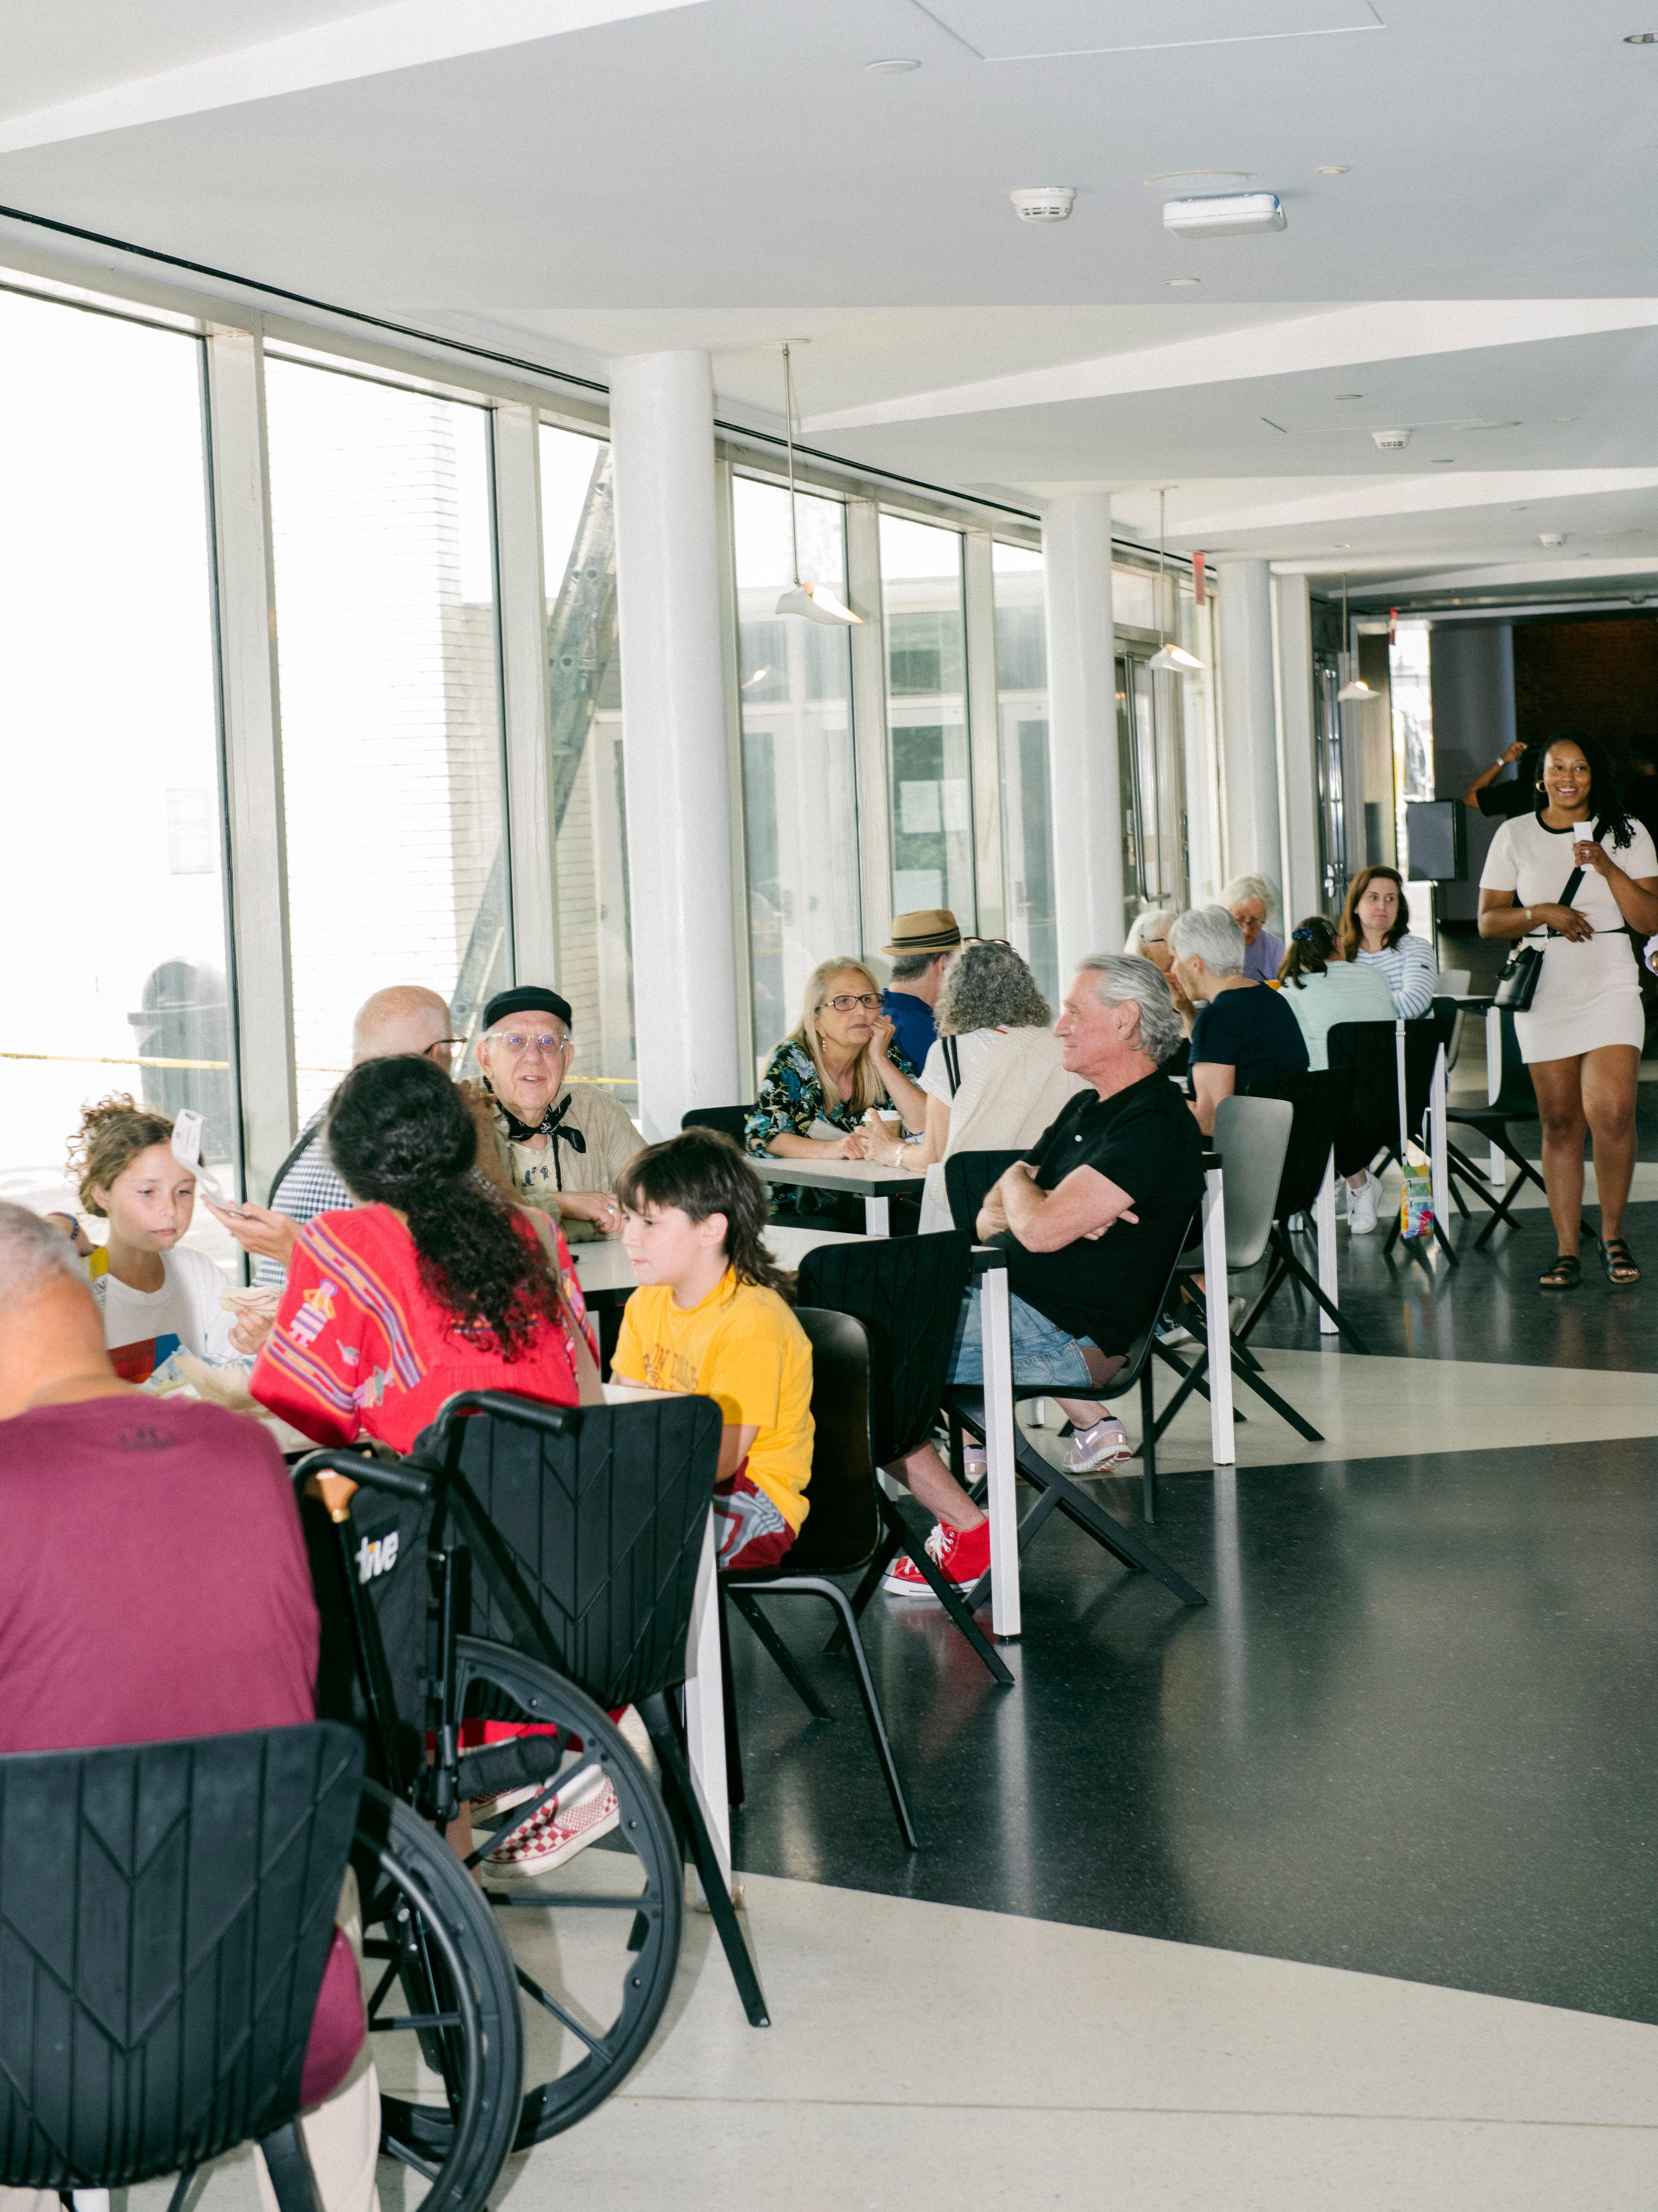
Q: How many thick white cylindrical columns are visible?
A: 3